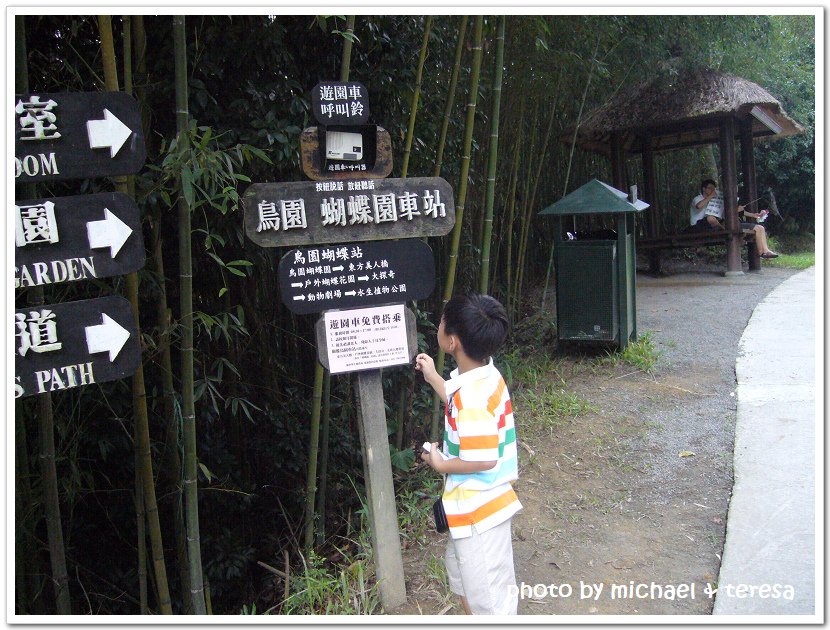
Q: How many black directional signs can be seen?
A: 3